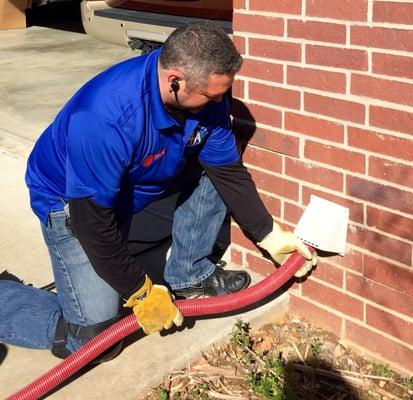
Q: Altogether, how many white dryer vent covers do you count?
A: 1